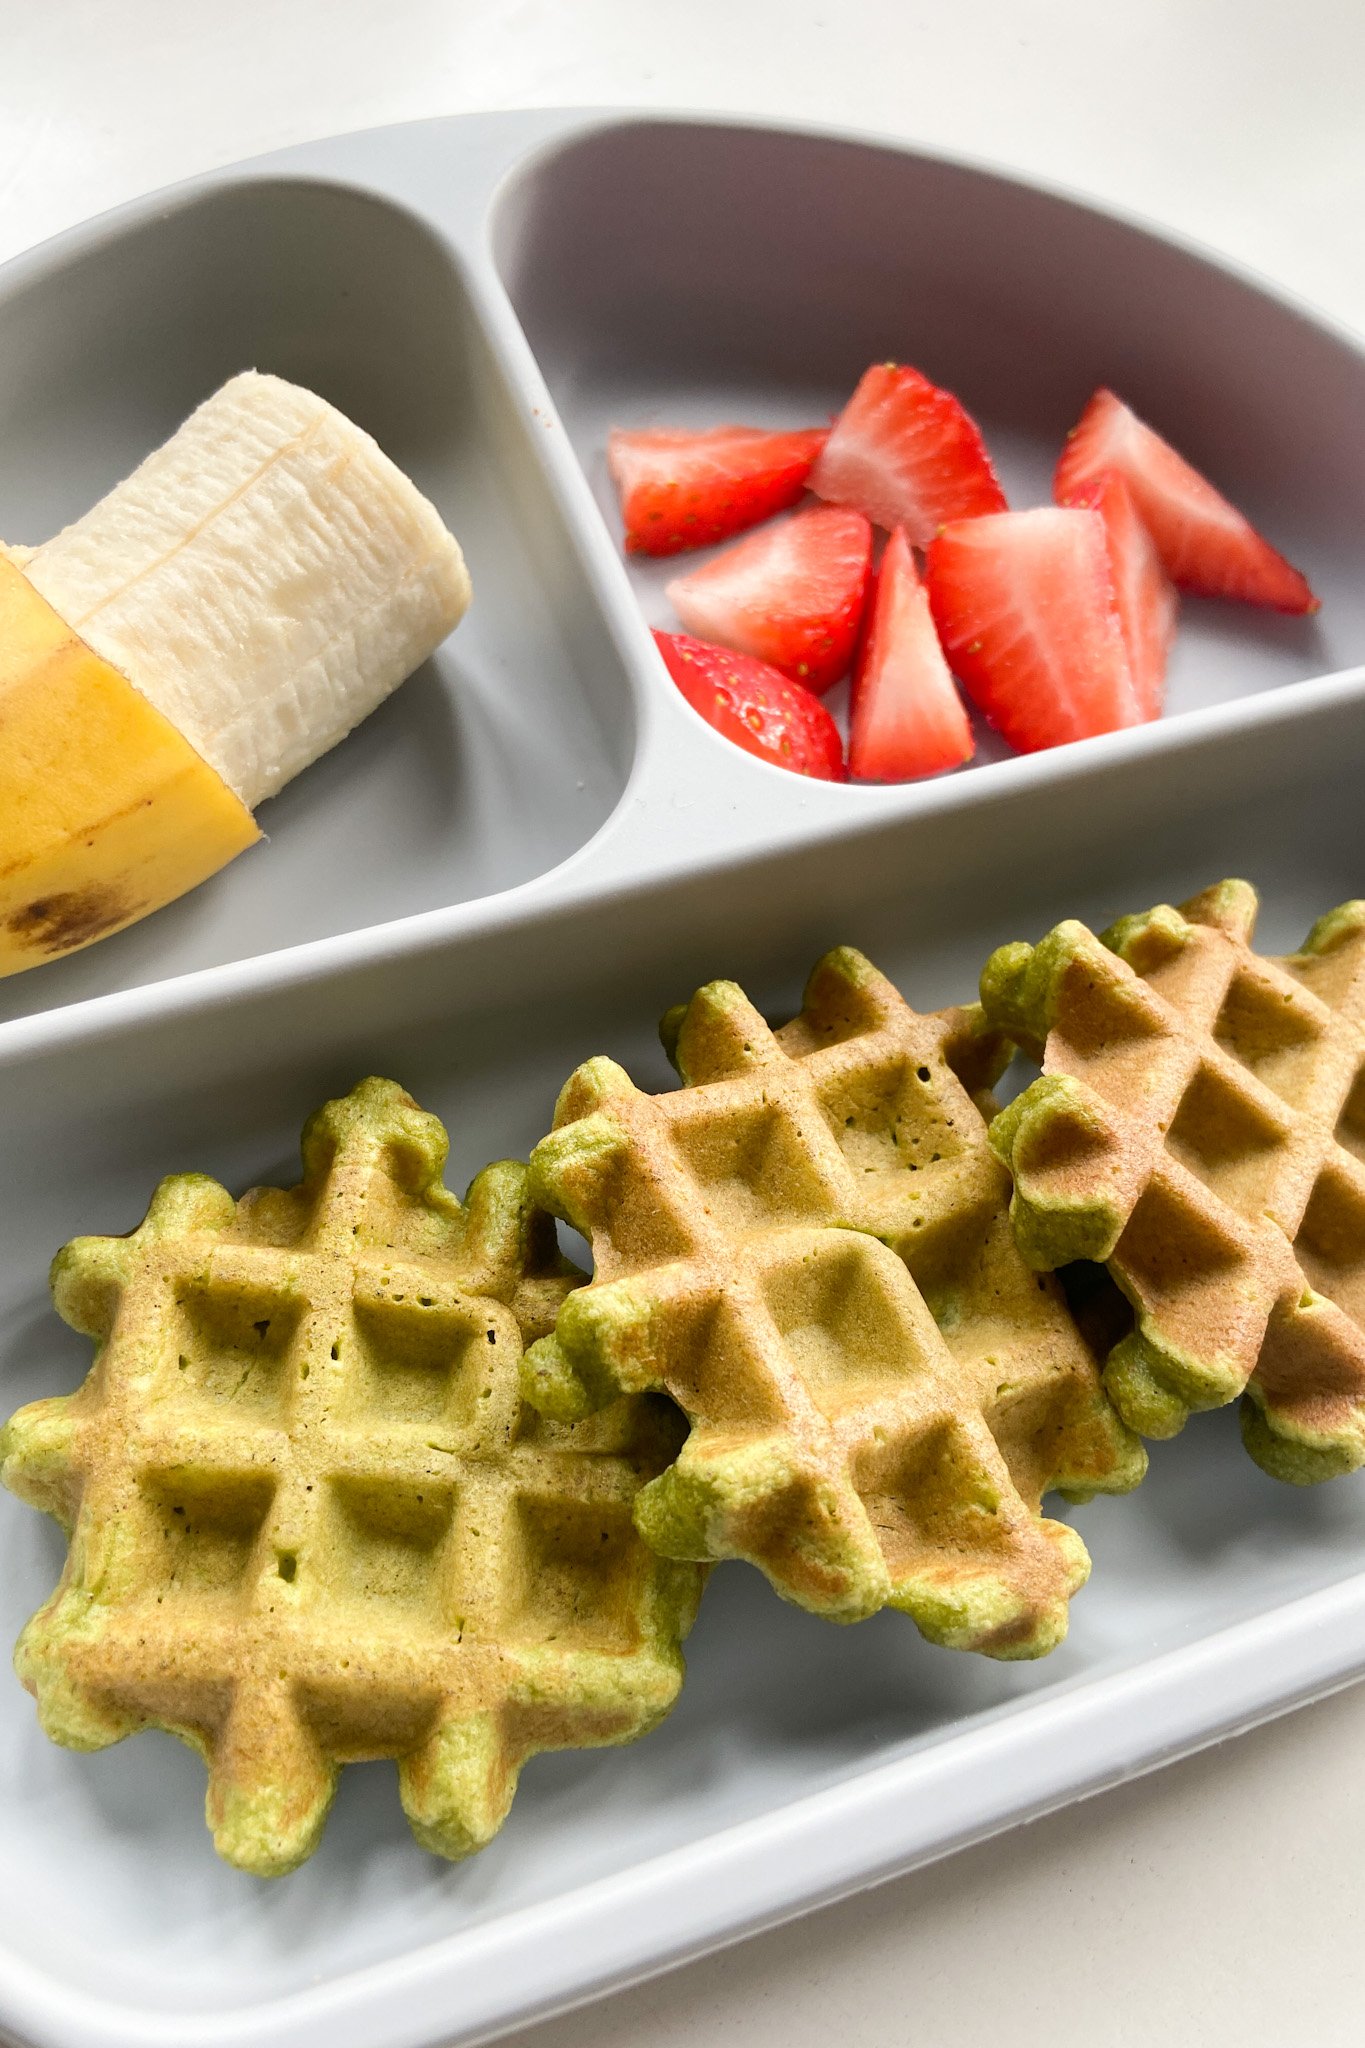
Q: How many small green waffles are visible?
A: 3